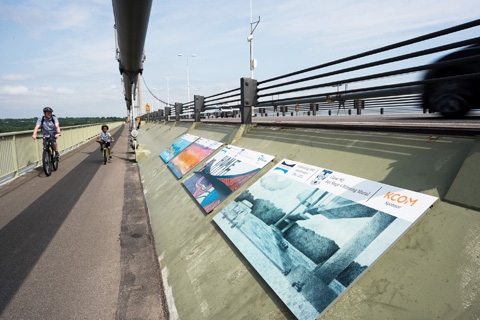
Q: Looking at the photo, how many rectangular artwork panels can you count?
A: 4